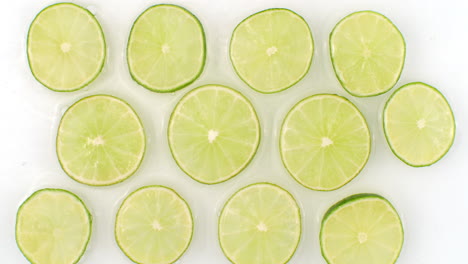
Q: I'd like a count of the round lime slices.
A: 12